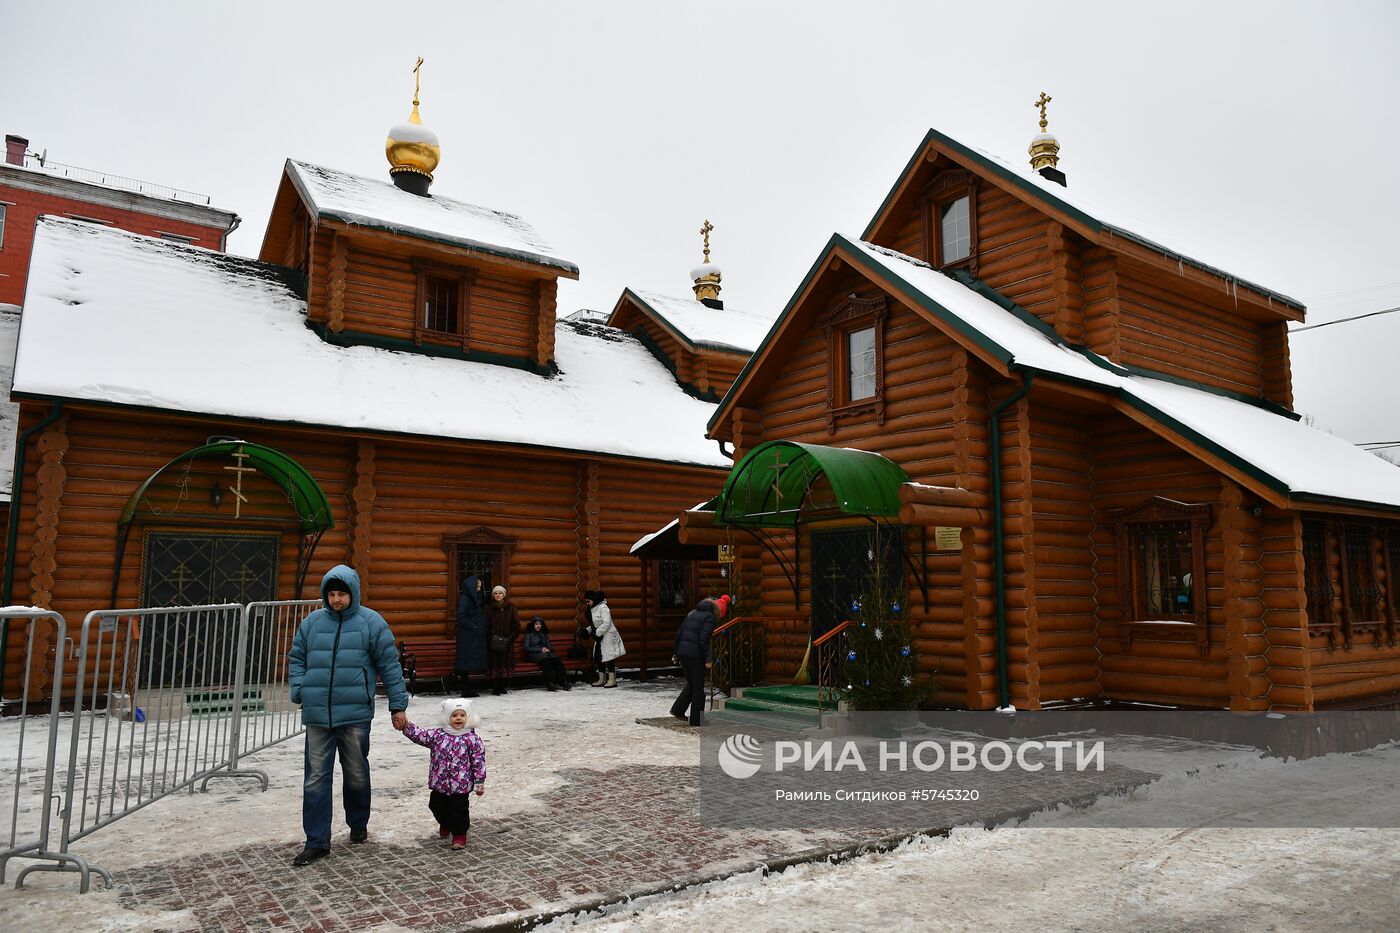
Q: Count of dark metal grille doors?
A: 2